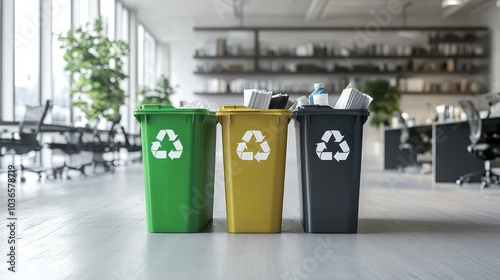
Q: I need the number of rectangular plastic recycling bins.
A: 3